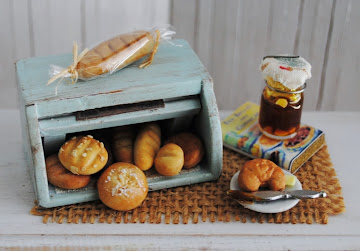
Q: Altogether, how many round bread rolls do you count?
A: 5